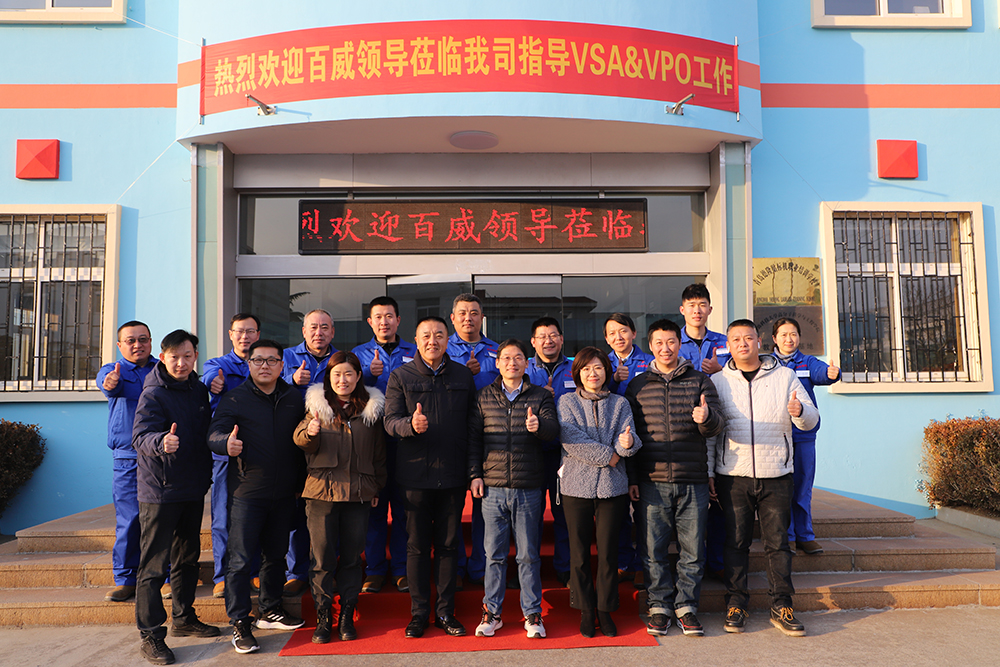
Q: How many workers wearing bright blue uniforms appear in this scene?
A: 9